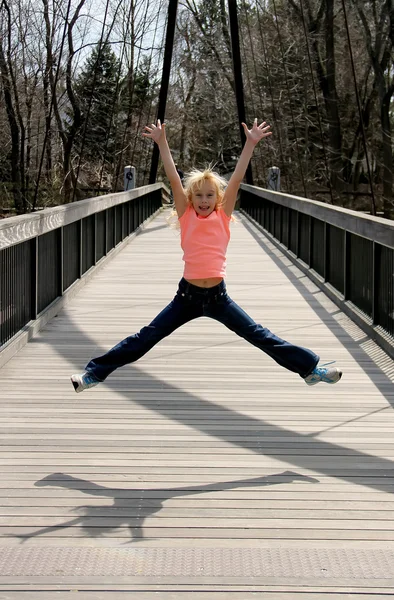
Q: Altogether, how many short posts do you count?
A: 2